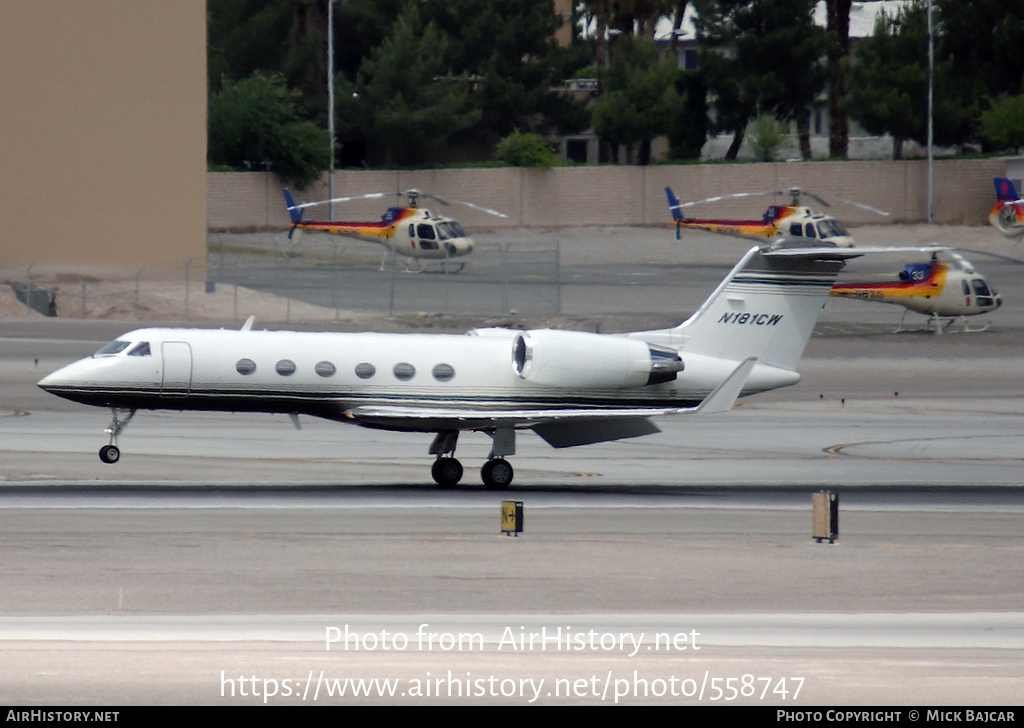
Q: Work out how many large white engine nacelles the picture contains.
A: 1